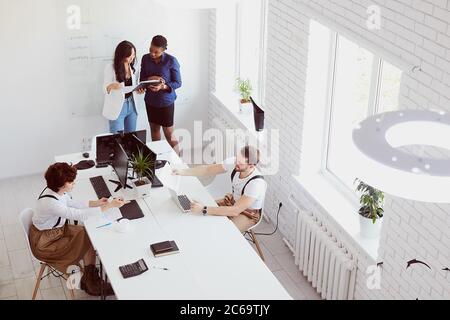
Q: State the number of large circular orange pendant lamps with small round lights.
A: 0